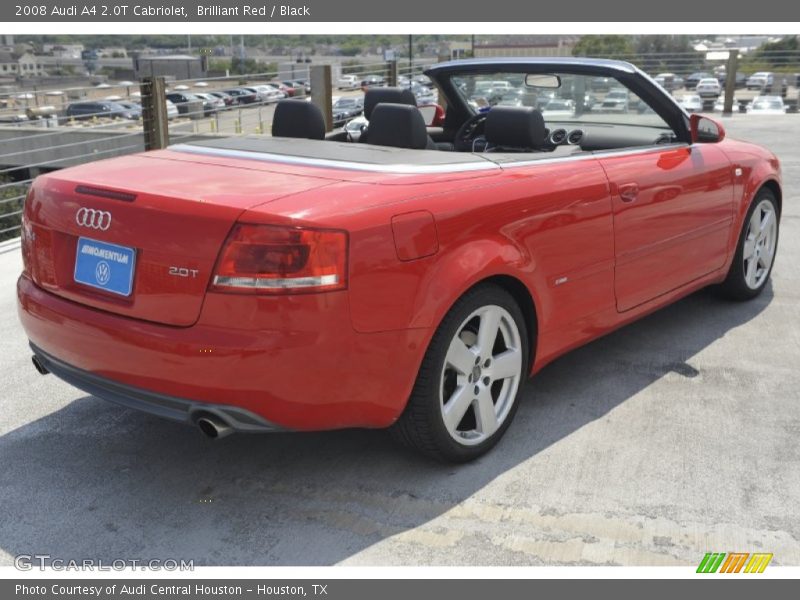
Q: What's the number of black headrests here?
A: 4